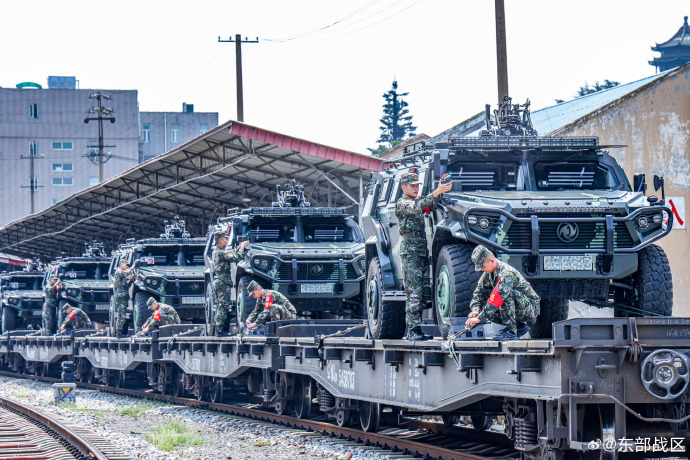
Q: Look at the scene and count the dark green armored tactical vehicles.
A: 5